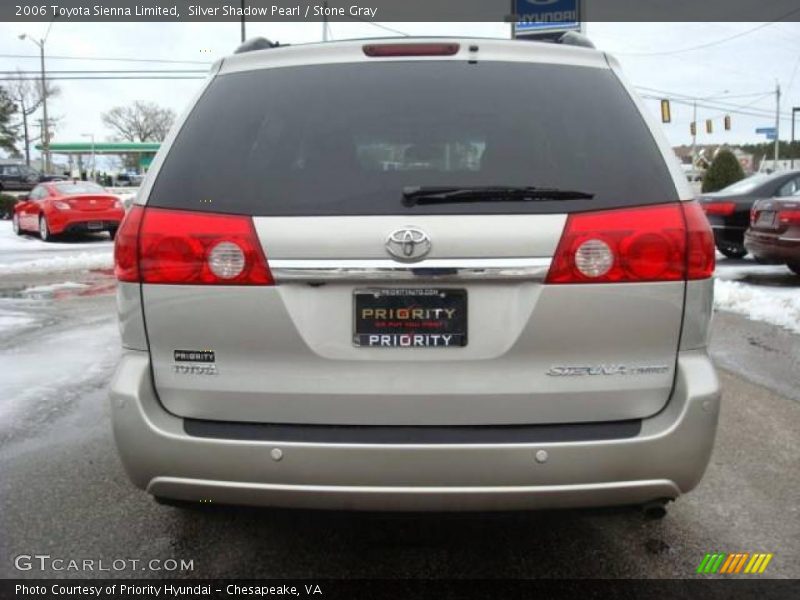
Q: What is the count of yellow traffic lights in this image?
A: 4